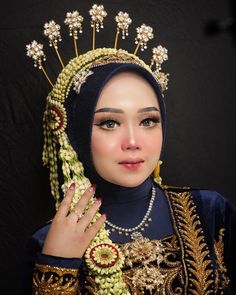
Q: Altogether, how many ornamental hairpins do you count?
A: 7